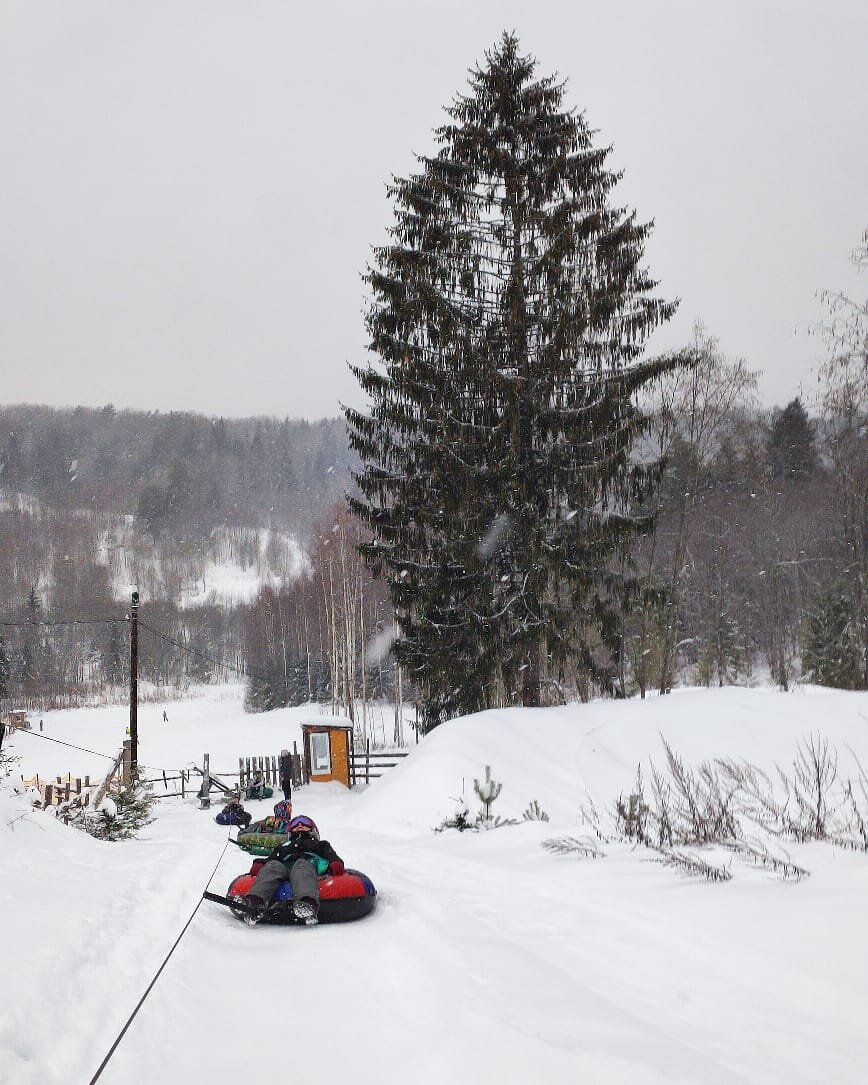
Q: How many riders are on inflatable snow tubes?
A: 4